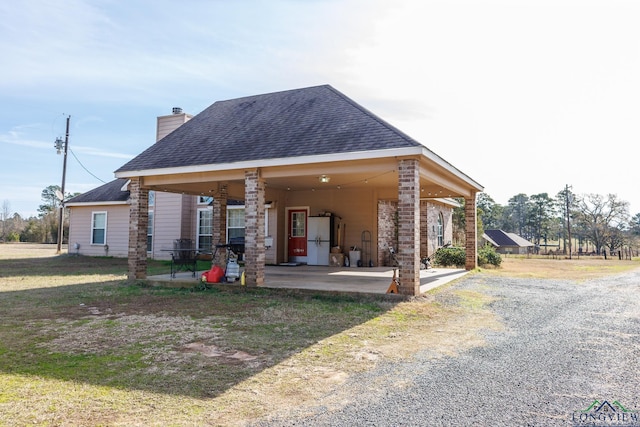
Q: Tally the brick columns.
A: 5